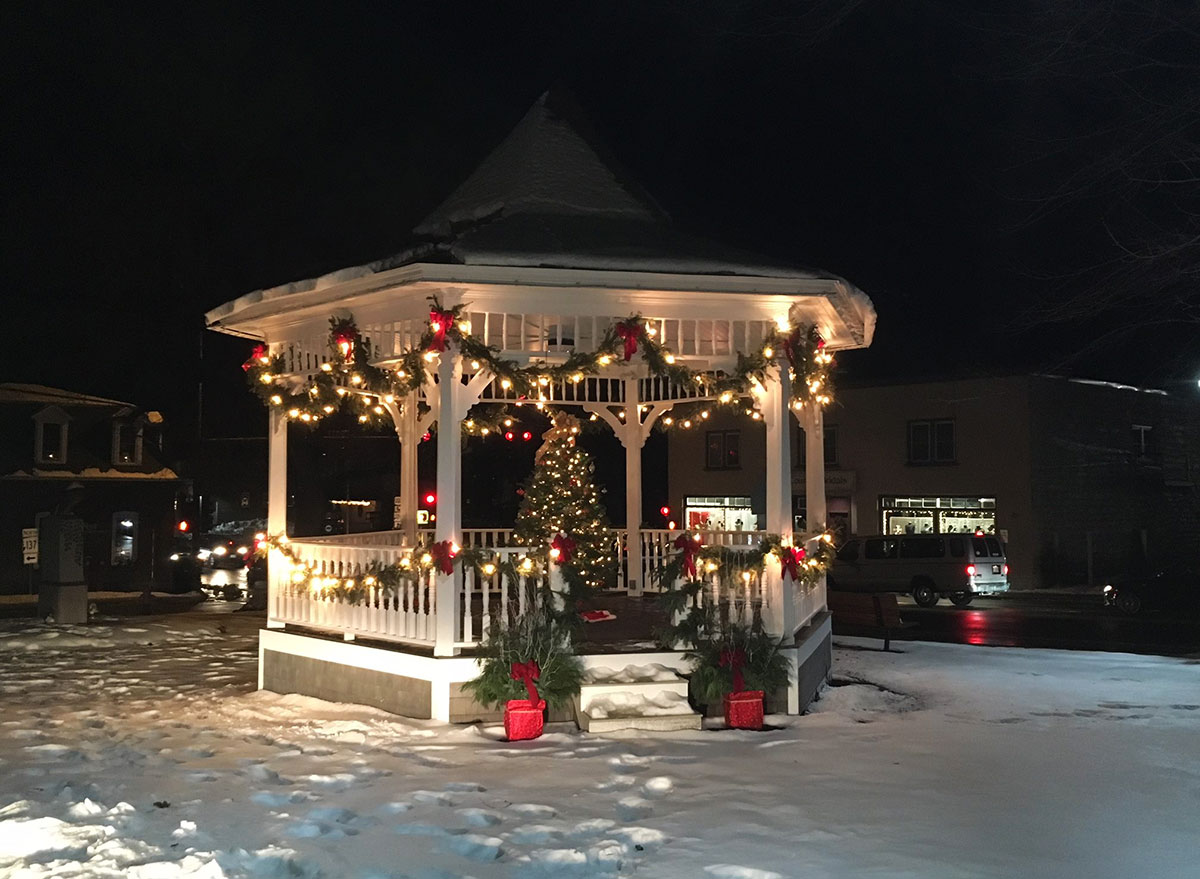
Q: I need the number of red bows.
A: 13